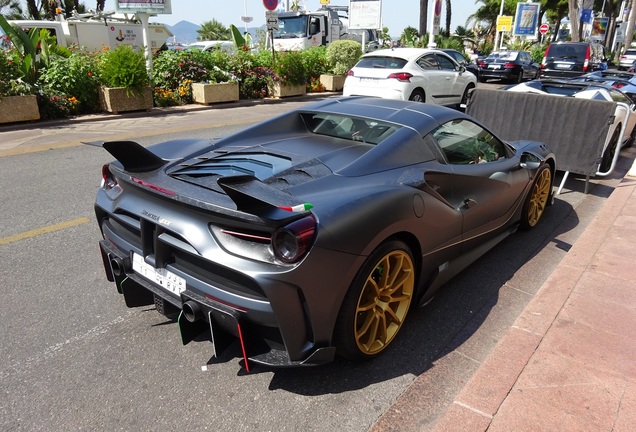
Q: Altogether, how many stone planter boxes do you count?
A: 5